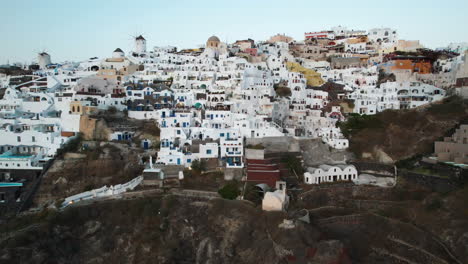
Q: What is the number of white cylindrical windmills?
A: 2